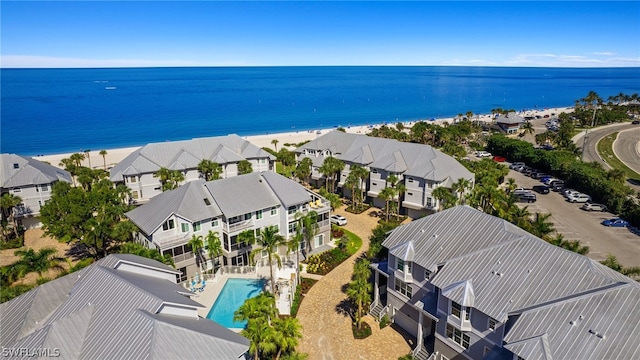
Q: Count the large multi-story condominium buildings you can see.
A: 6